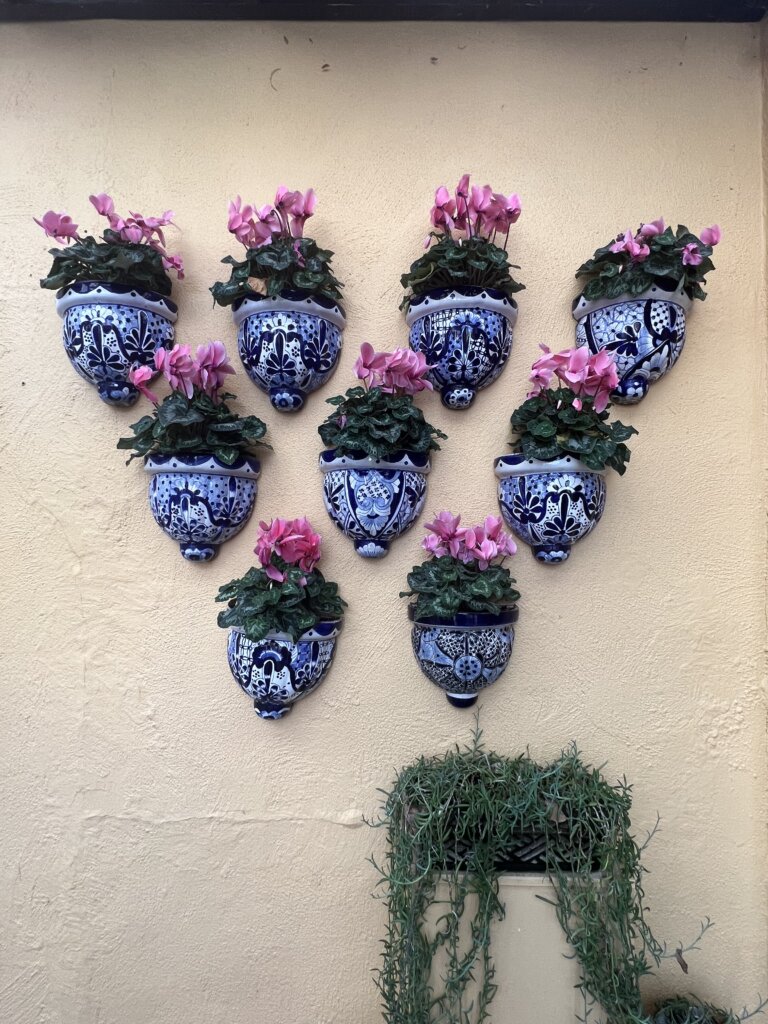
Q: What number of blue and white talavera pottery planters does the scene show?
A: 9